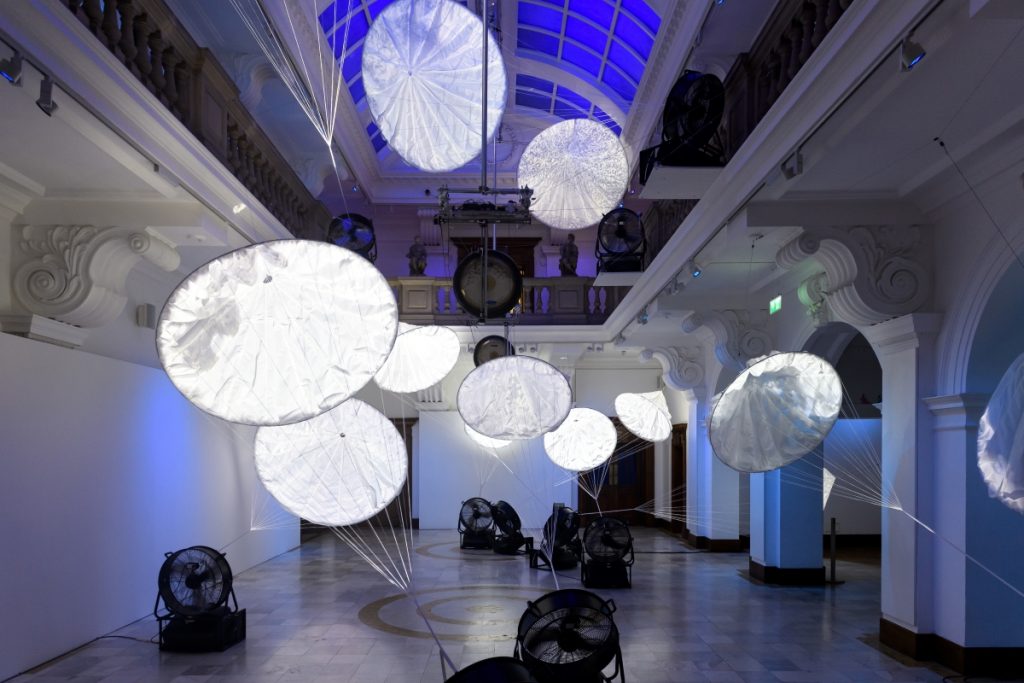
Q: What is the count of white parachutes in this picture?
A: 11